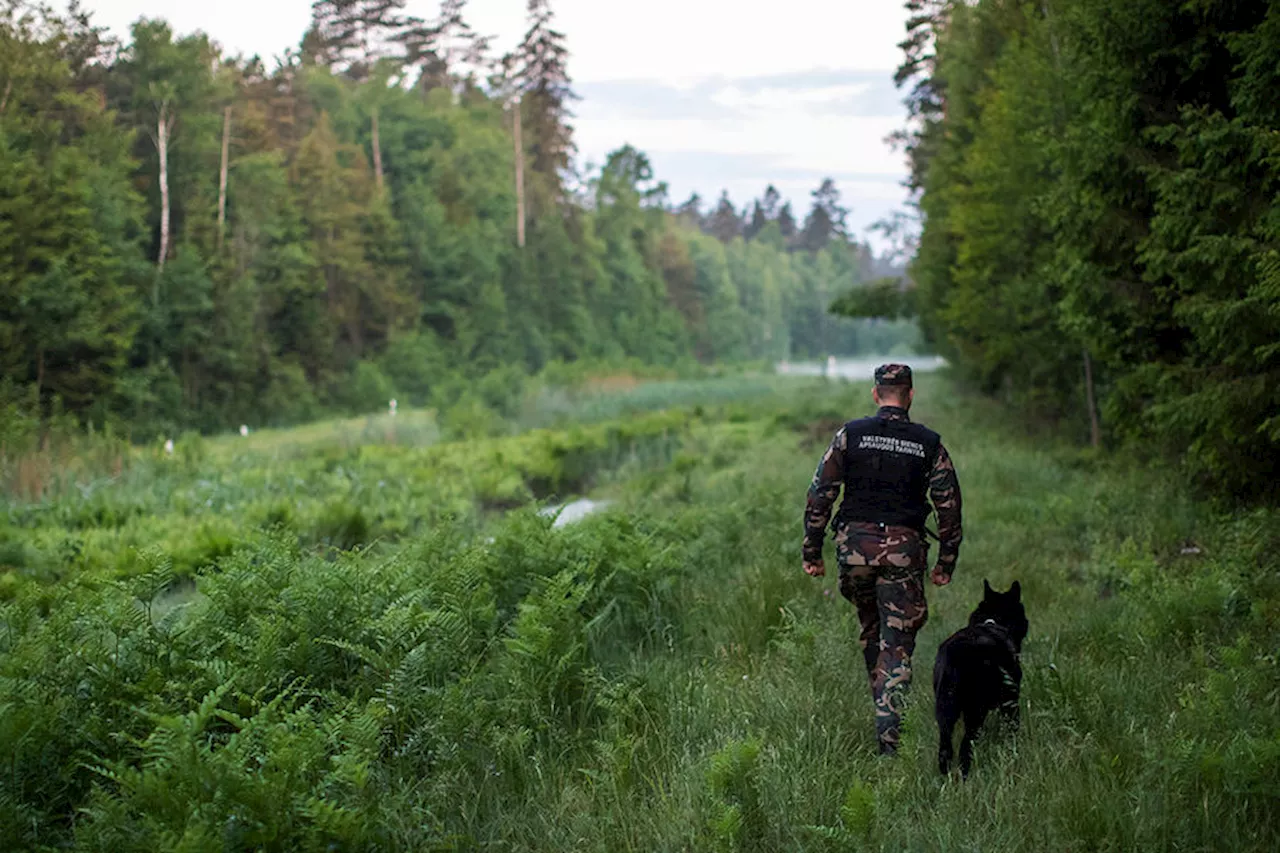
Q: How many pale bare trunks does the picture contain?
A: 4